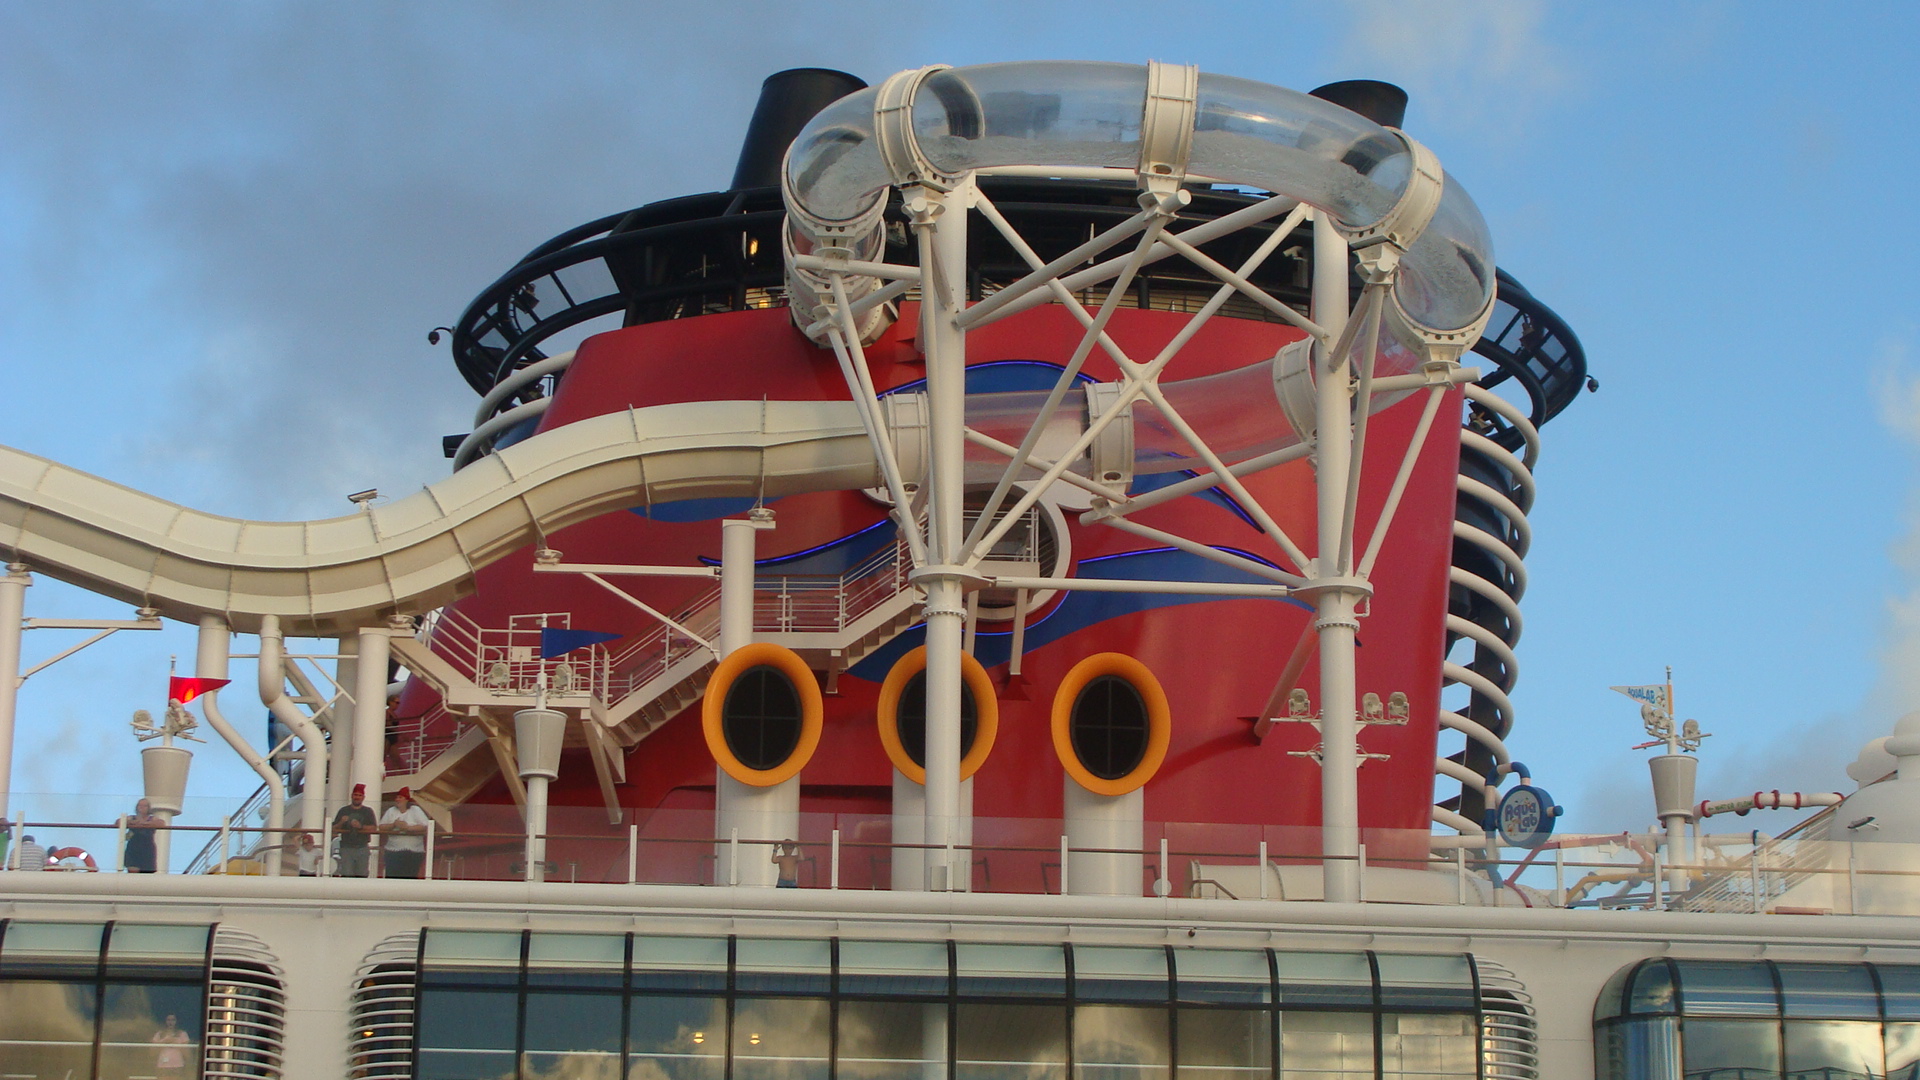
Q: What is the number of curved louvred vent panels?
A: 3